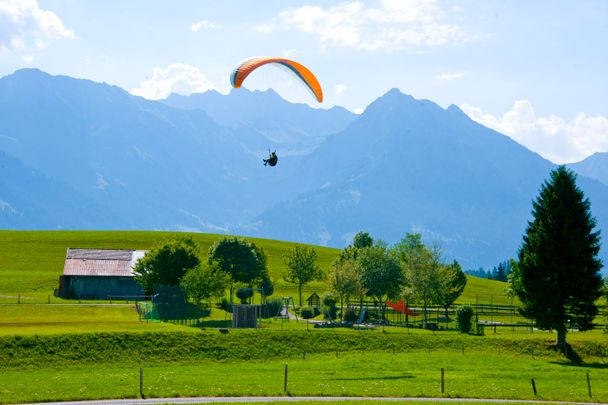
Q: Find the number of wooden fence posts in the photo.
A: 5